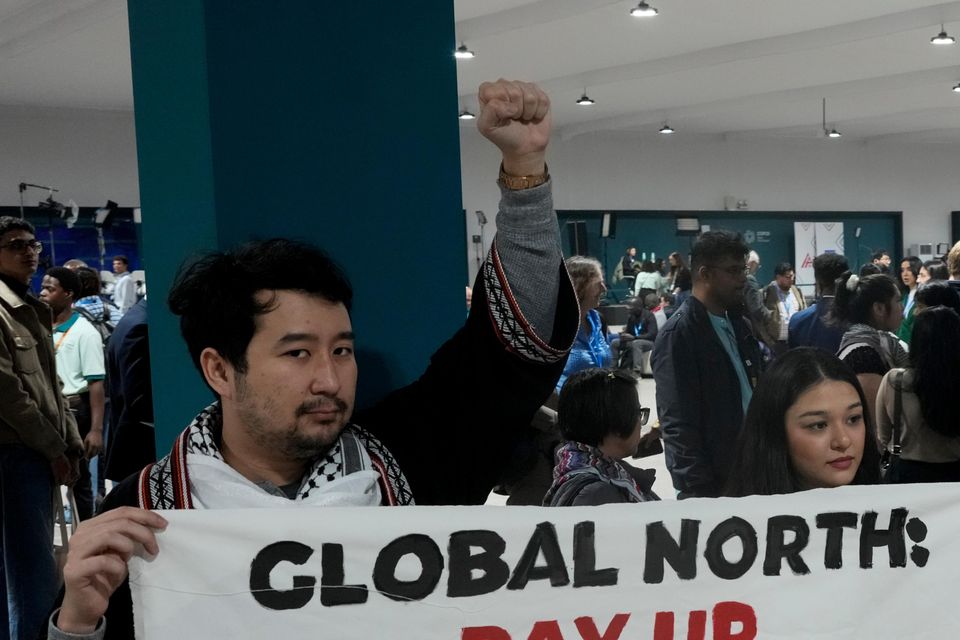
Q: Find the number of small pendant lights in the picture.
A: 8